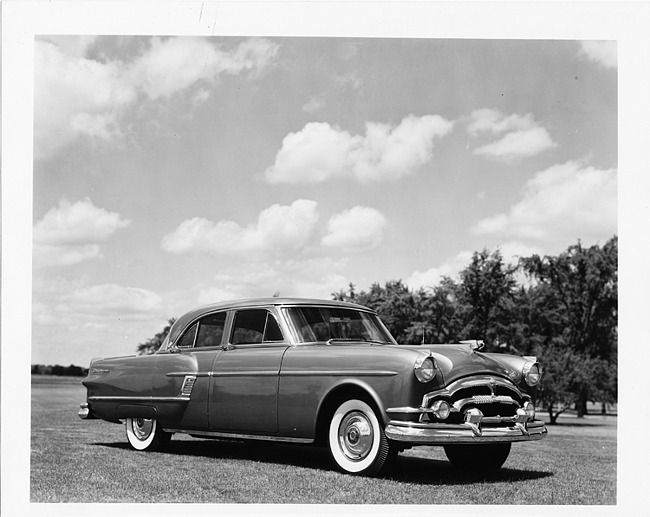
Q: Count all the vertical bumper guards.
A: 2